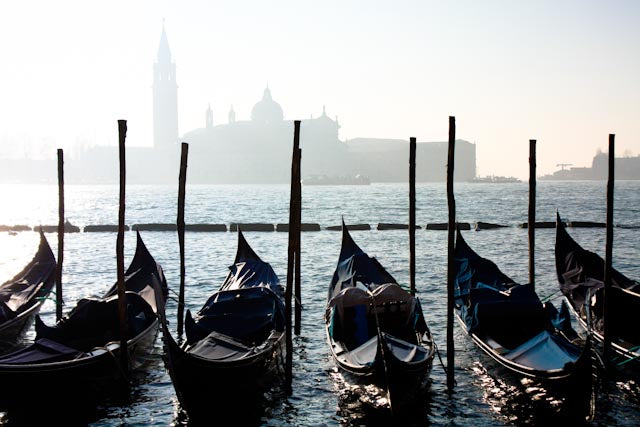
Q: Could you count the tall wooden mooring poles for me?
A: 9